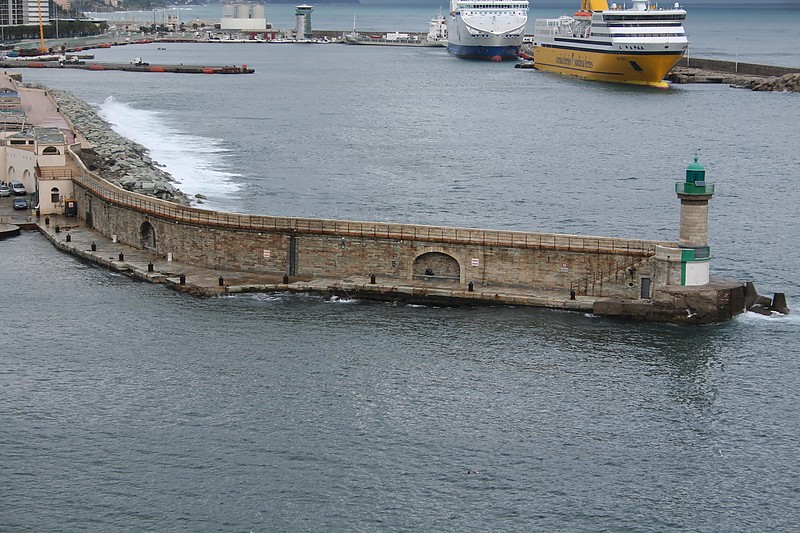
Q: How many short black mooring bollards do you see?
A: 12